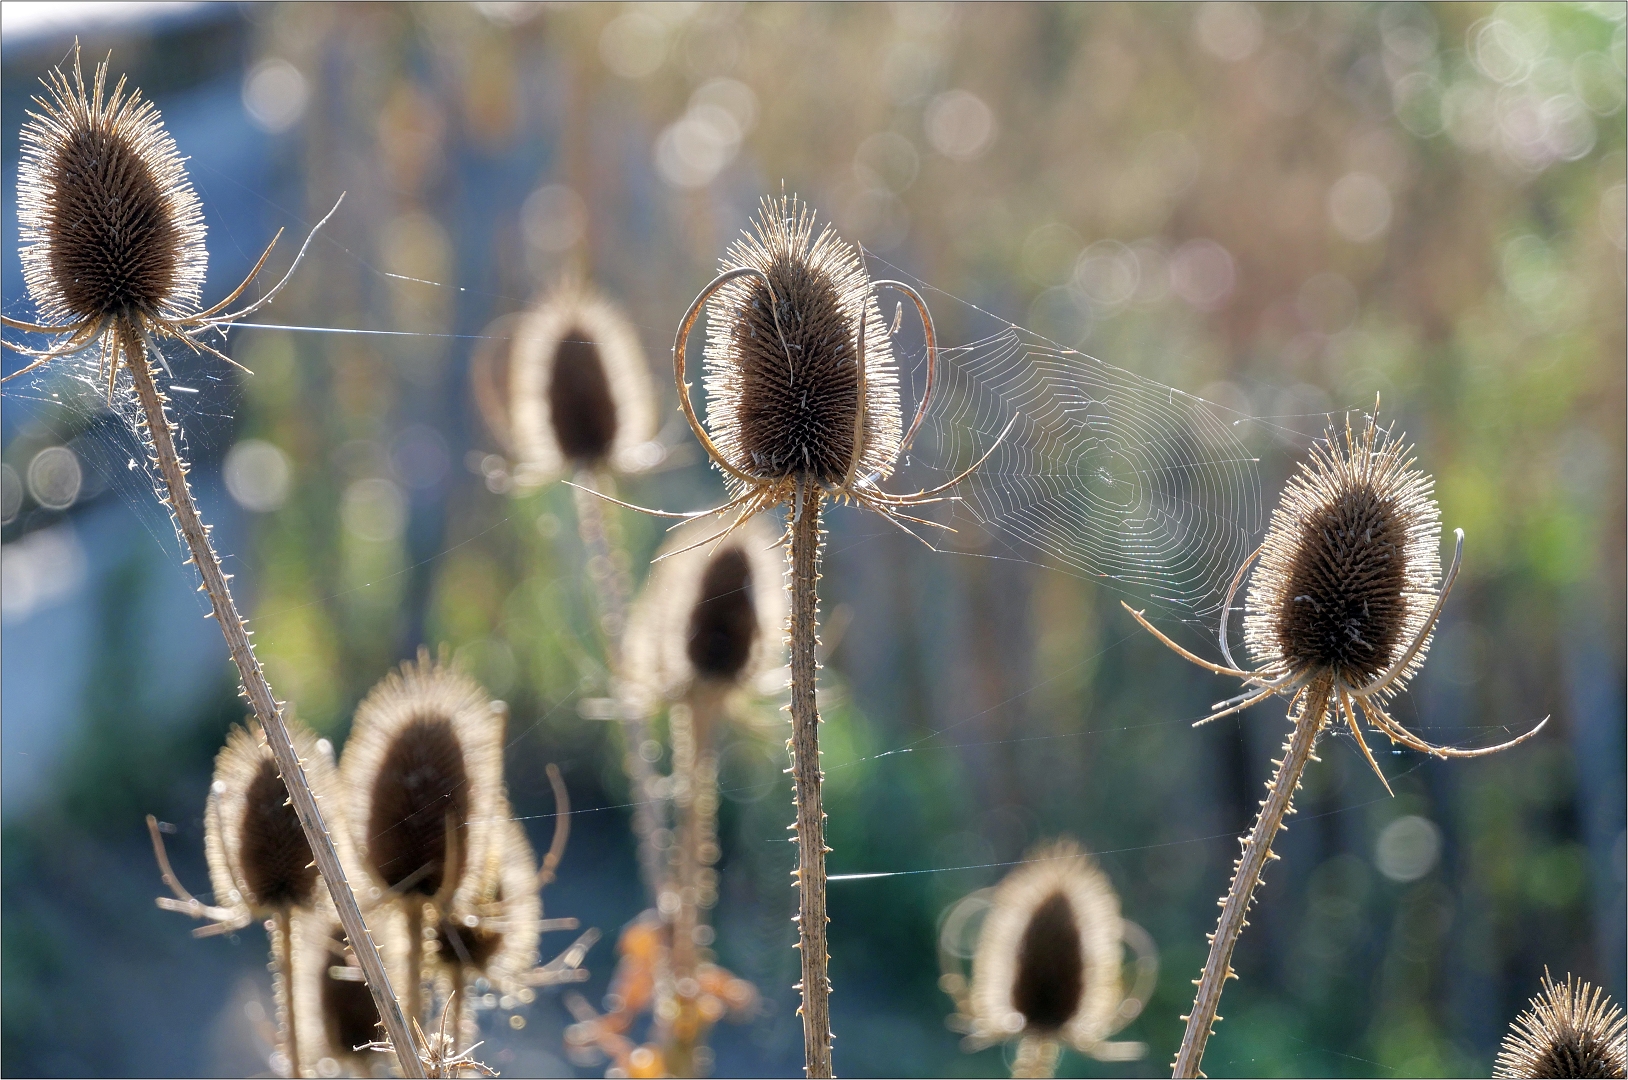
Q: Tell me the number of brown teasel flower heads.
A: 11